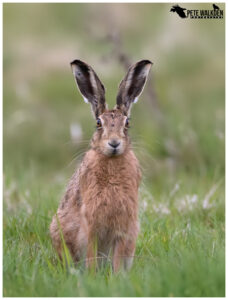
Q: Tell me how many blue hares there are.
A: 0